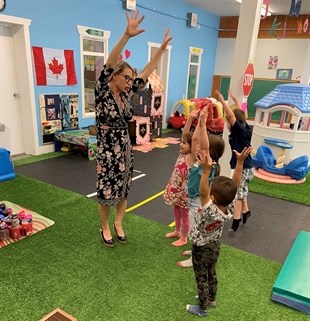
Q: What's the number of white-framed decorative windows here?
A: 2